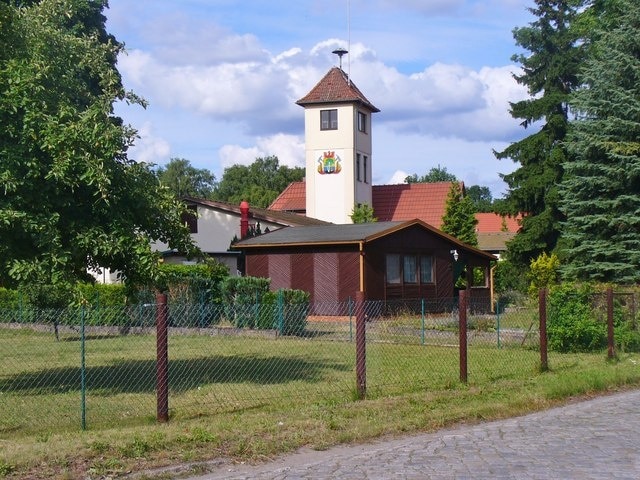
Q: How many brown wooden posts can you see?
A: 5